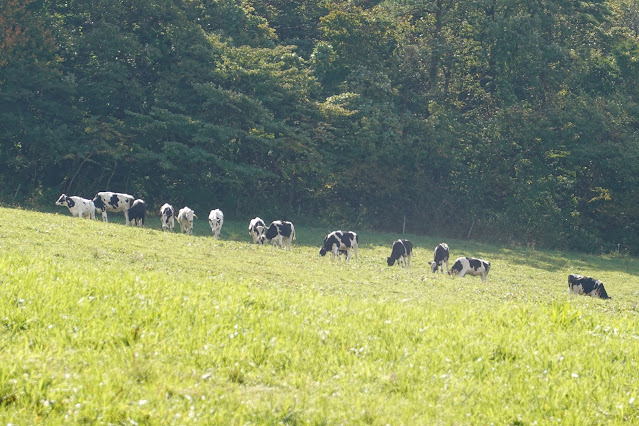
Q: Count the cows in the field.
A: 13